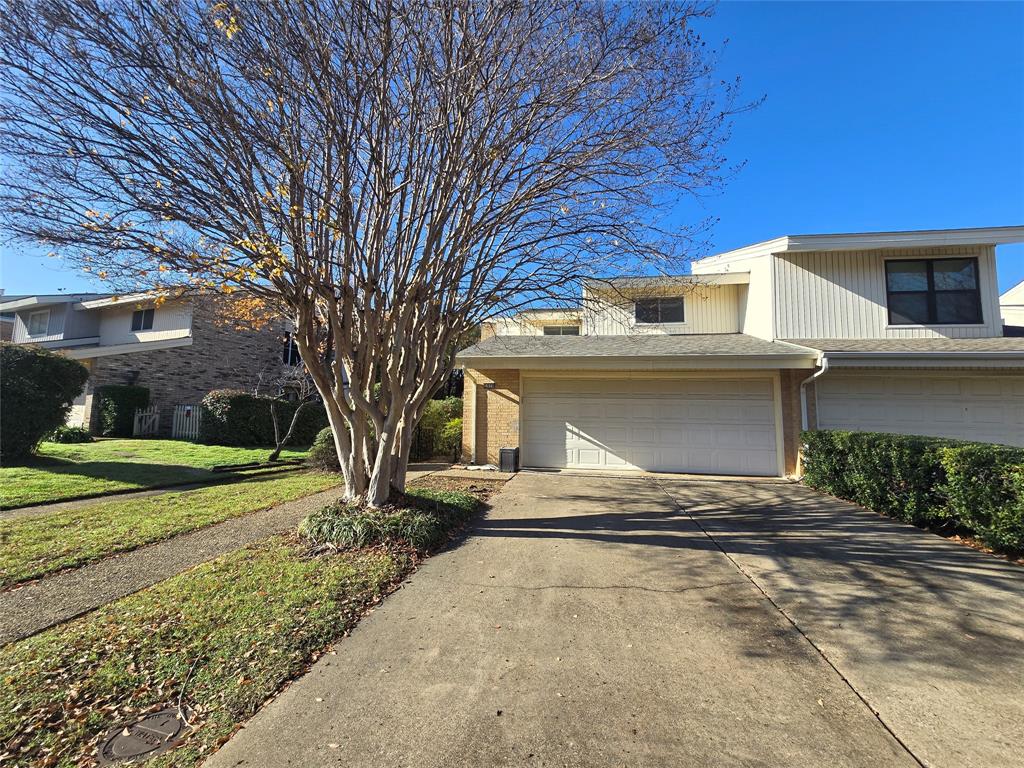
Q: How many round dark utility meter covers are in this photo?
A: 1